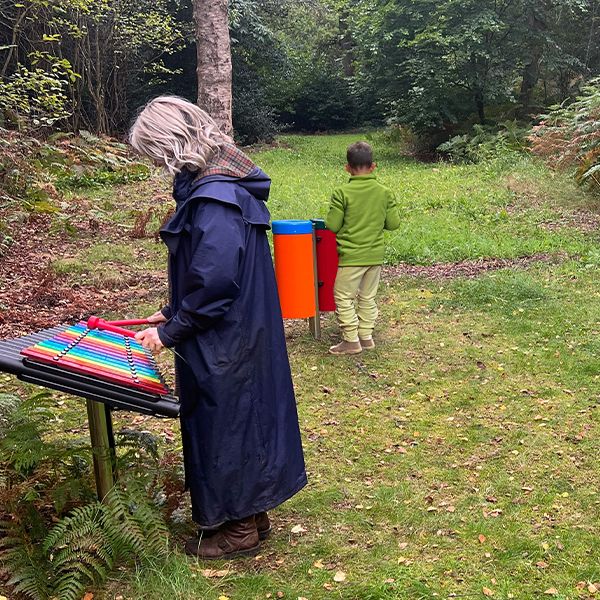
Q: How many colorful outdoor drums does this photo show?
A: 2